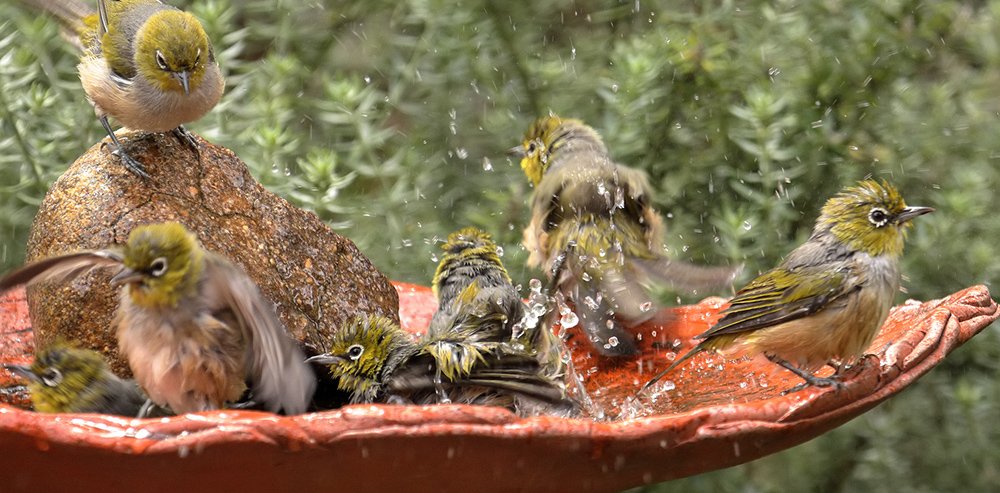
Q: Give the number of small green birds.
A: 7